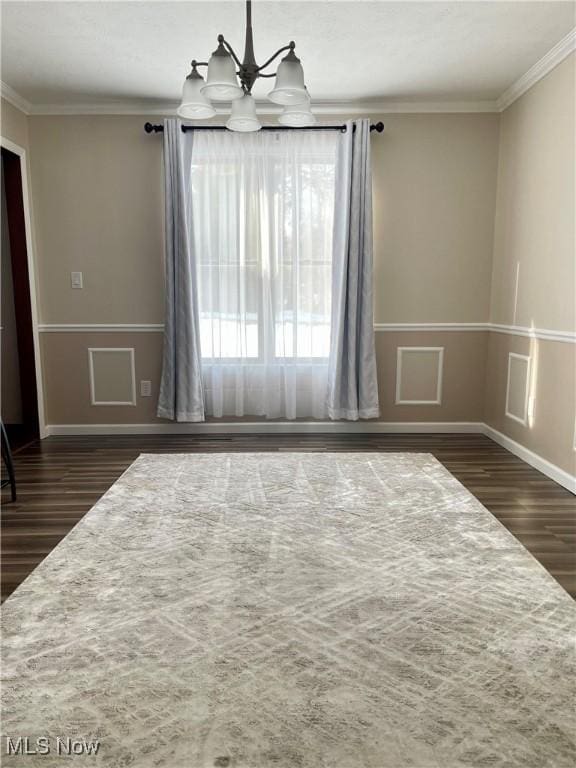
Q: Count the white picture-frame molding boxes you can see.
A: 3